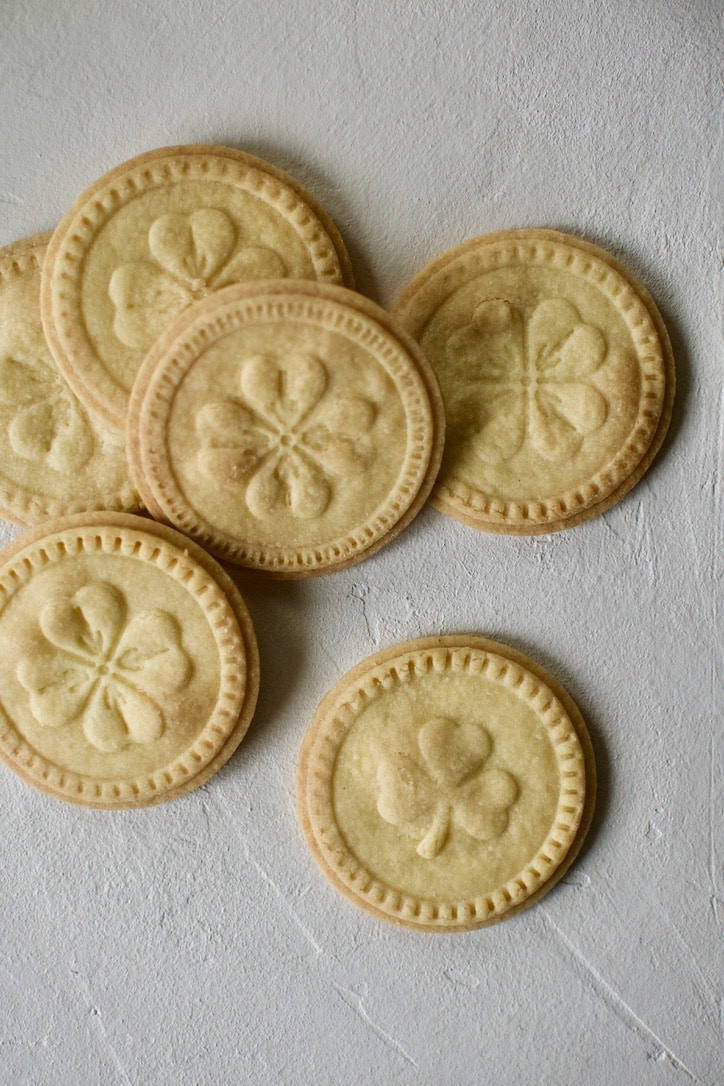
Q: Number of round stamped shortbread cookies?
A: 6